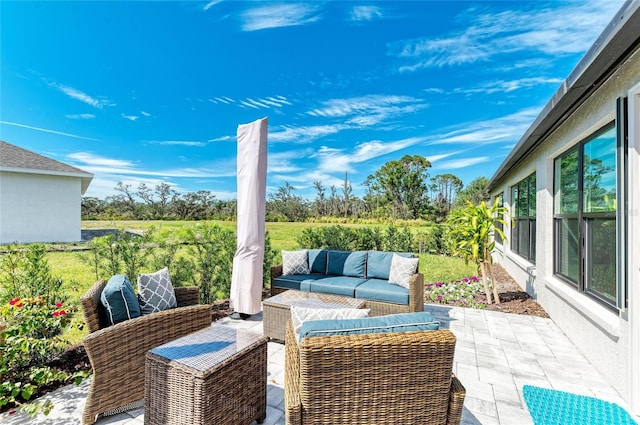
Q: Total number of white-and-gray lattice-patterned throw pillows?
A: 4